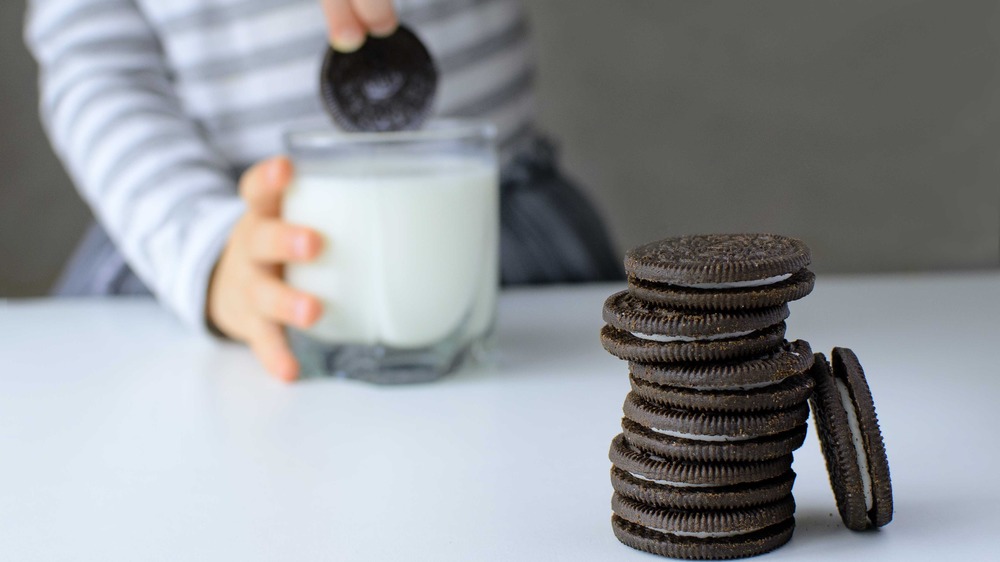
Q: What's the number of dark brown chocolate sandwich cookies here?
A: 8